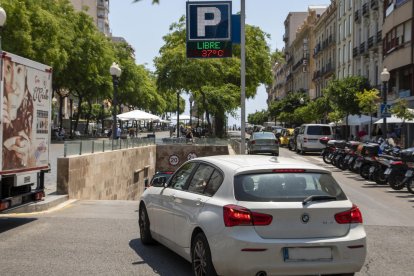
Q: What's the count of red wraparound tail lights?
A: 2